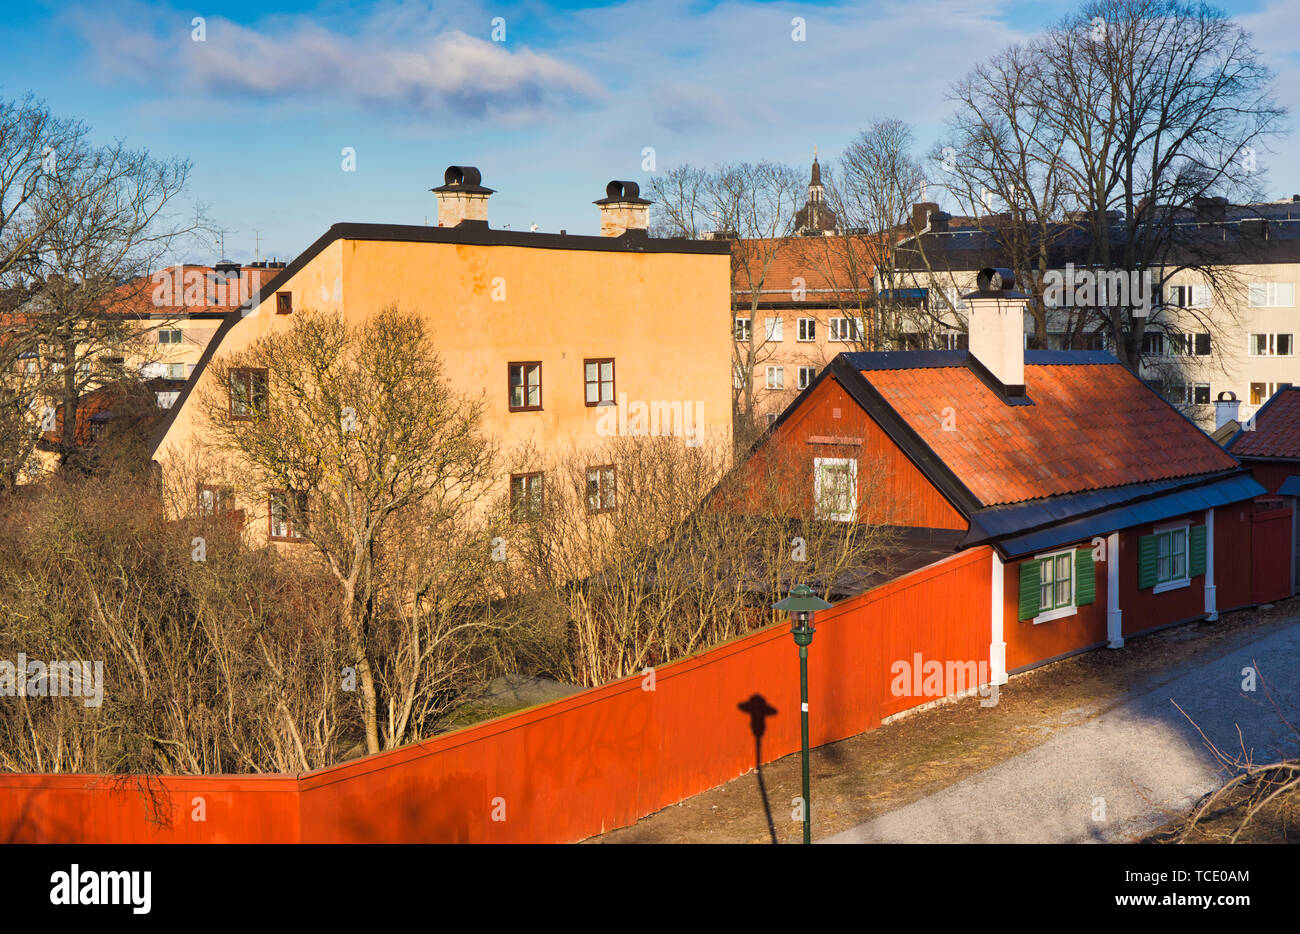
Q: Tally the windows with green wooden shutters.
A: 2